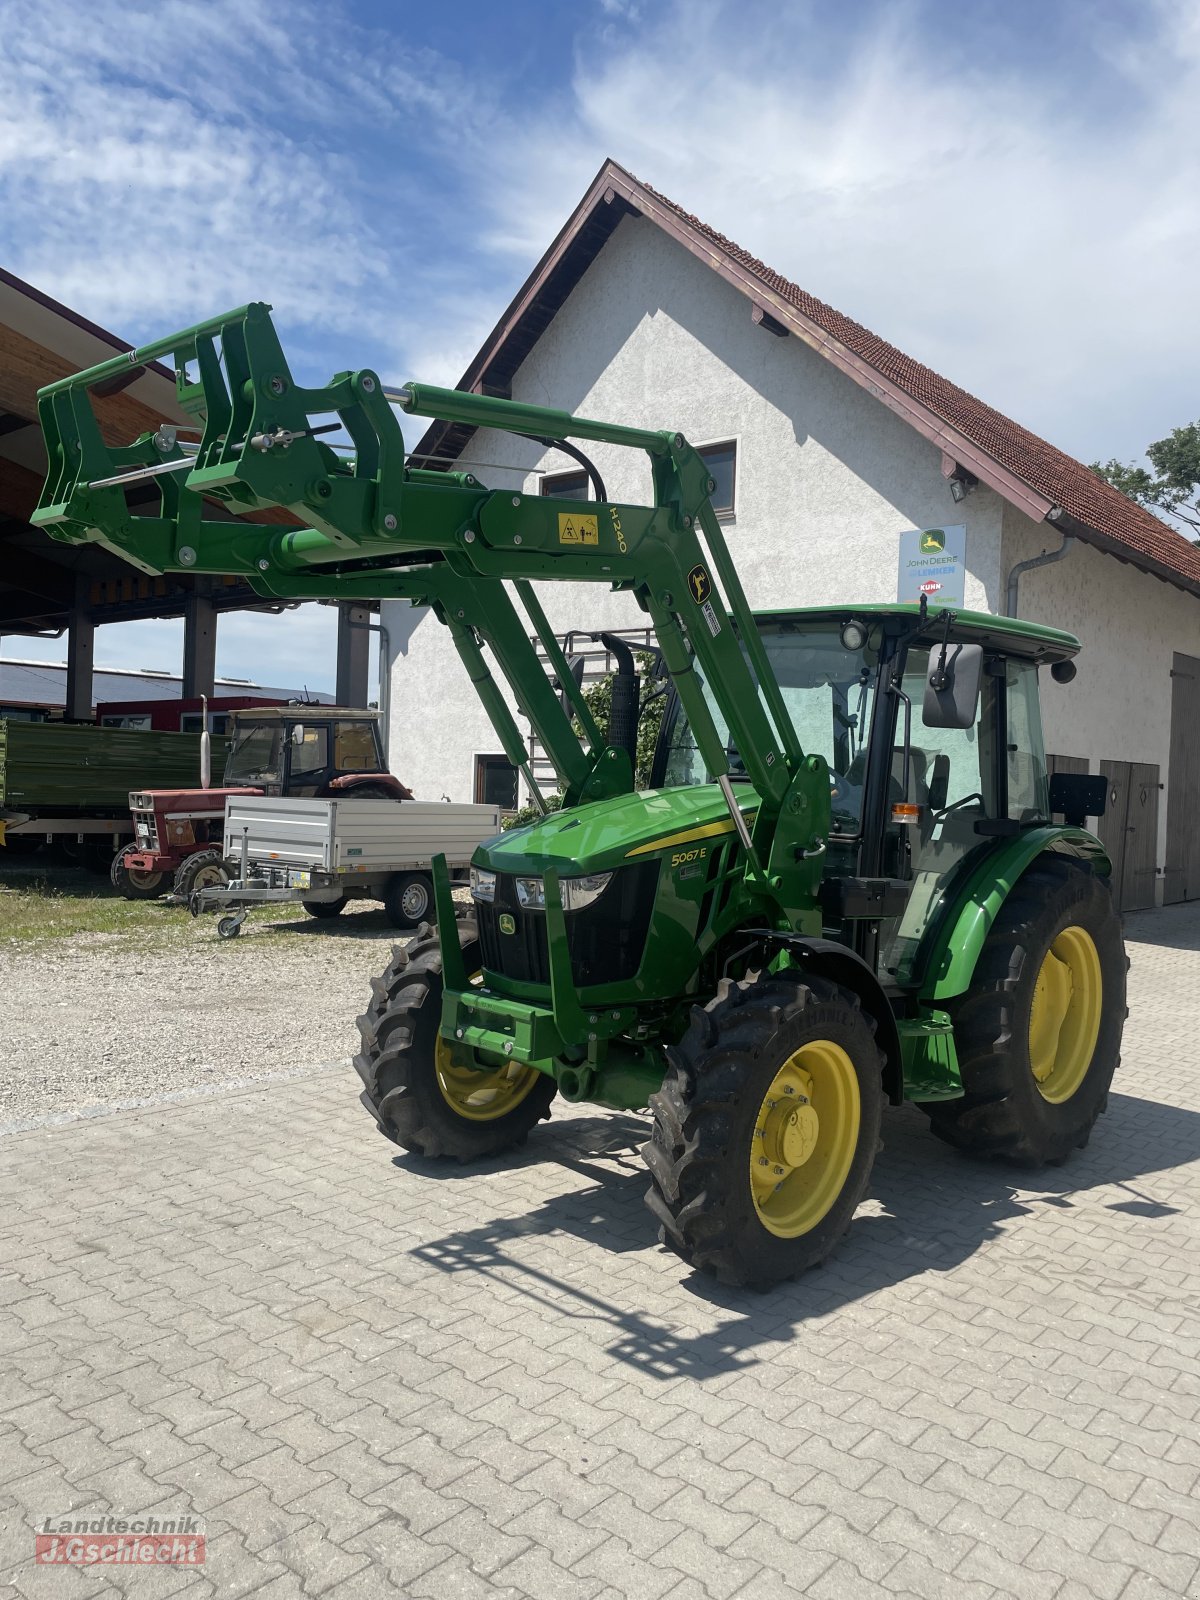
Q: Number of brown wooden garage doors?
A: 3